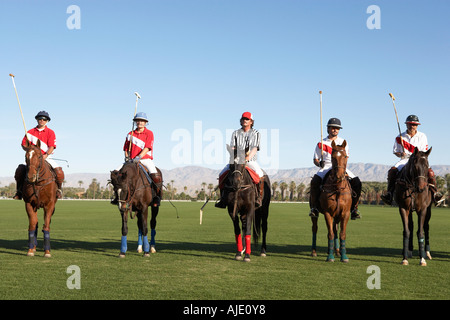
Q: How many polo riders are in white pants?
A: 5